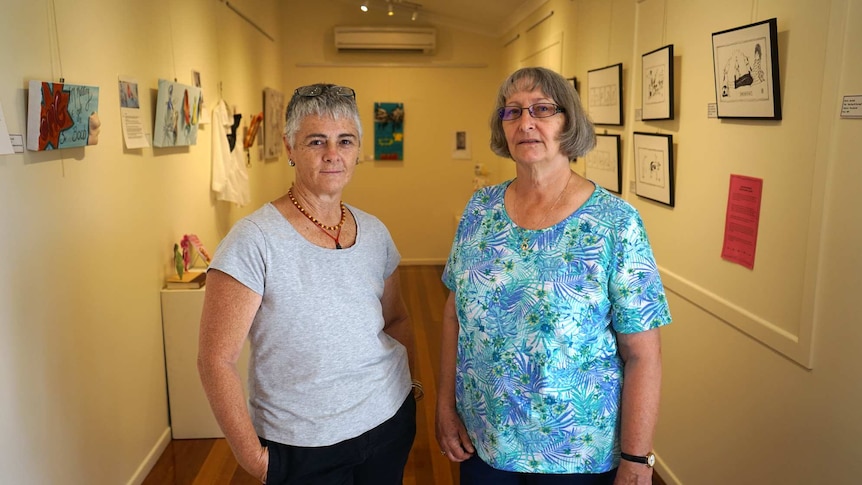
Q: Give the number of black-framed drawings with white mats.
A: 5